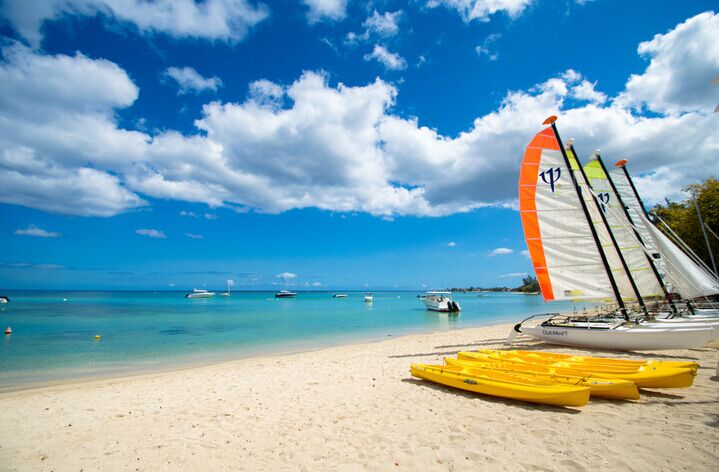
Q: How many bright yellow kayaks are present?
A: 4